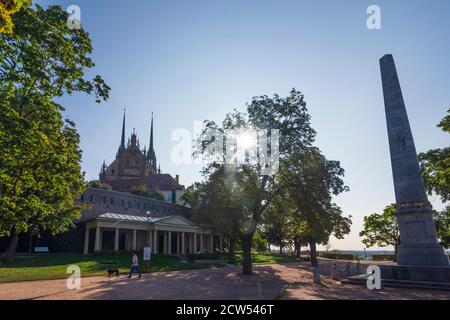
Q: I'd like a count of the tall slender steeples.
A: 2